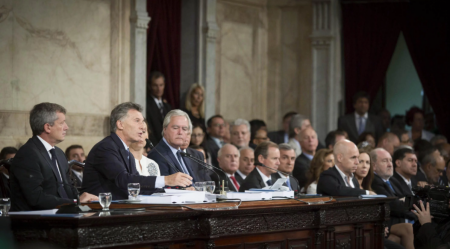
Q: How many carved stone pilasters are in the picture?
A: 3